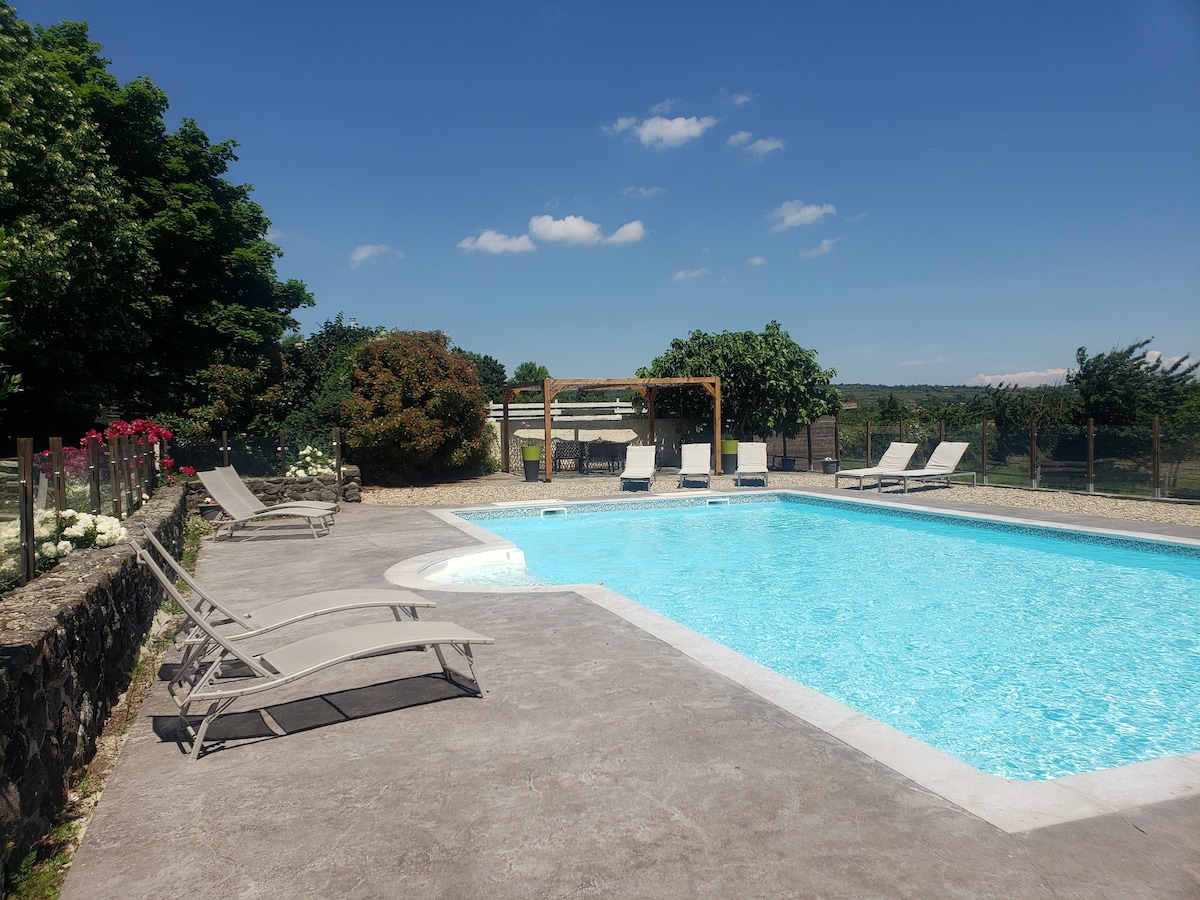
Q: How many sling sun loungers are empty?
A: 9